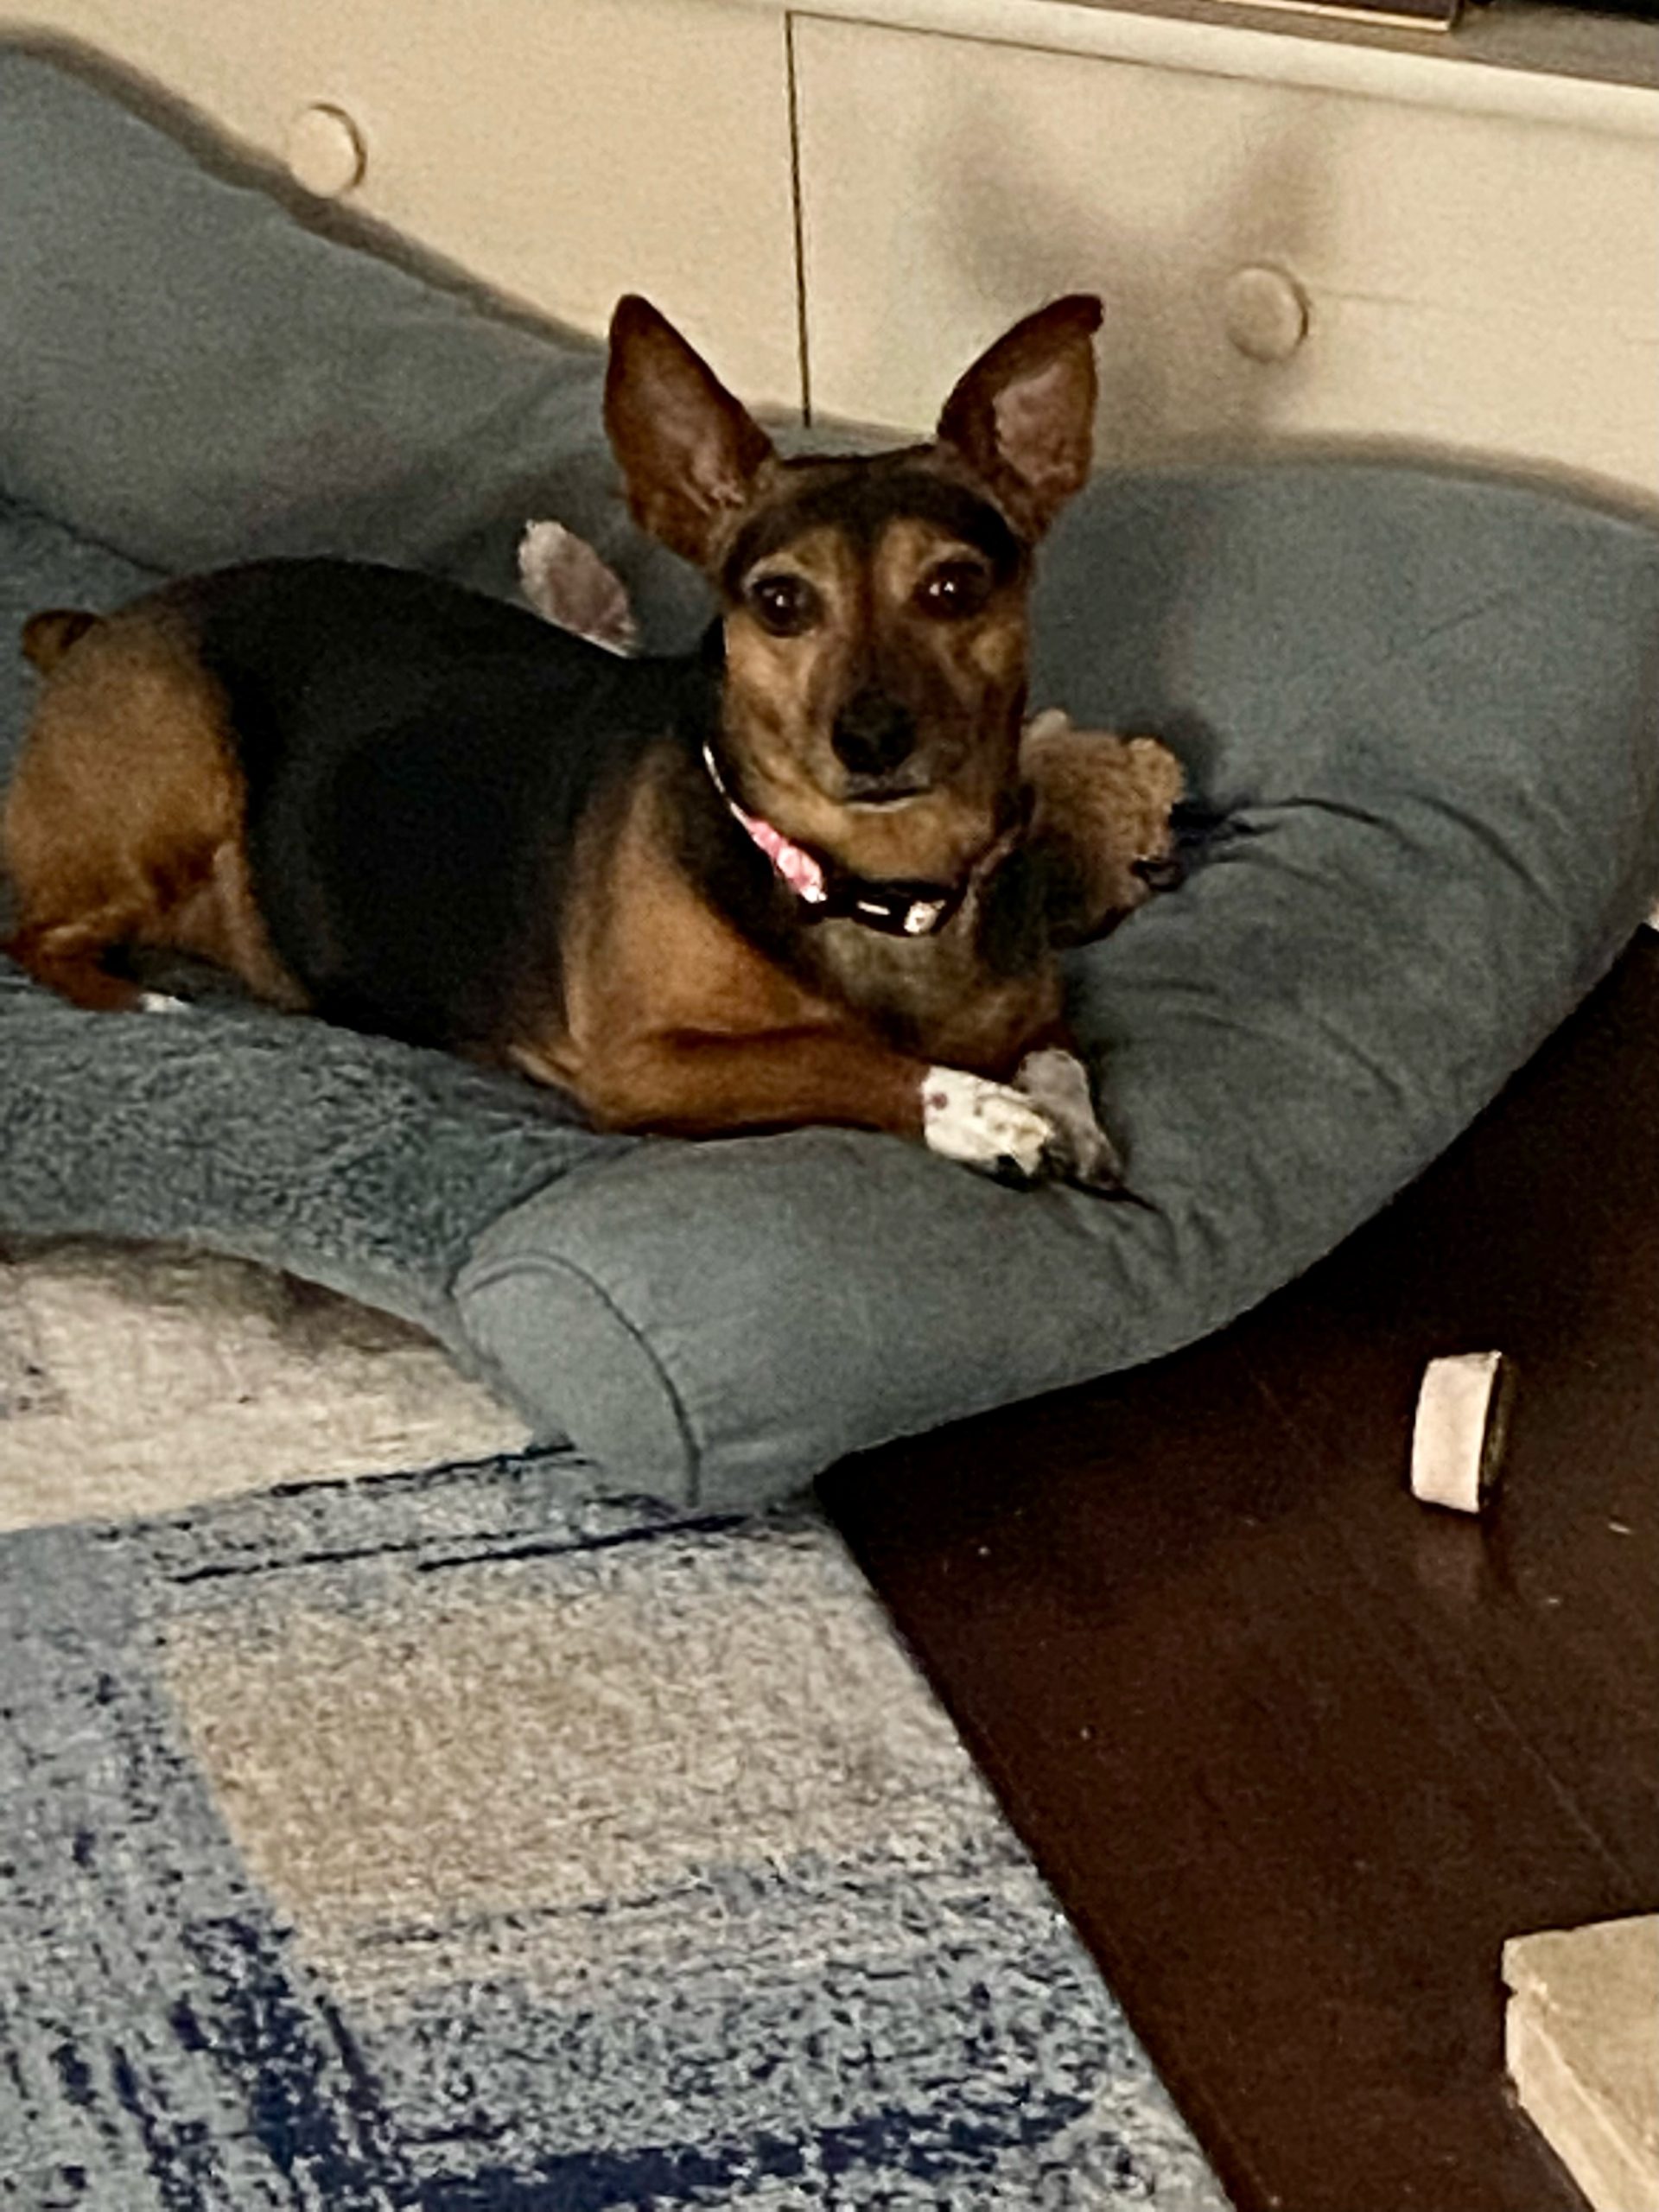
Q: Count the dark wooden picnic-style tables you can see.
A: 0